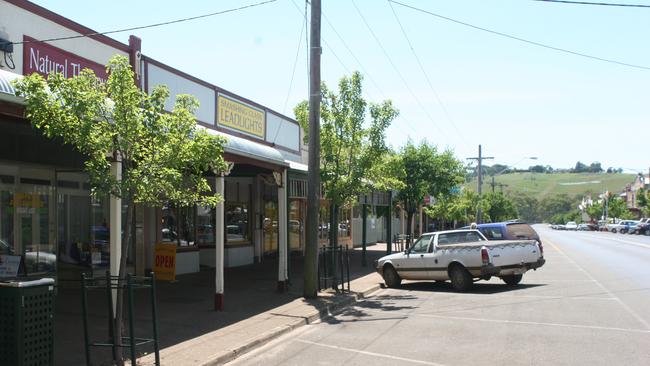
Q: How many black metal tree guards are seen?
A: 3